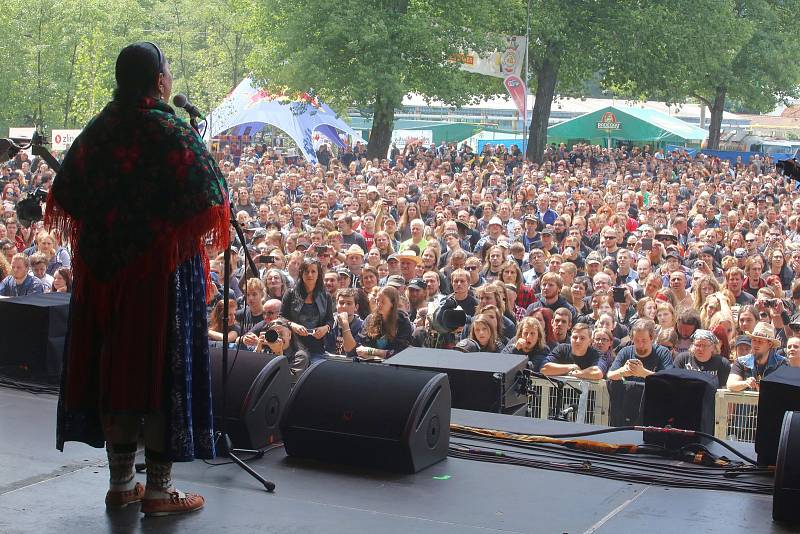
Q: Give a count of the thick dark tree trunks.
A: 3